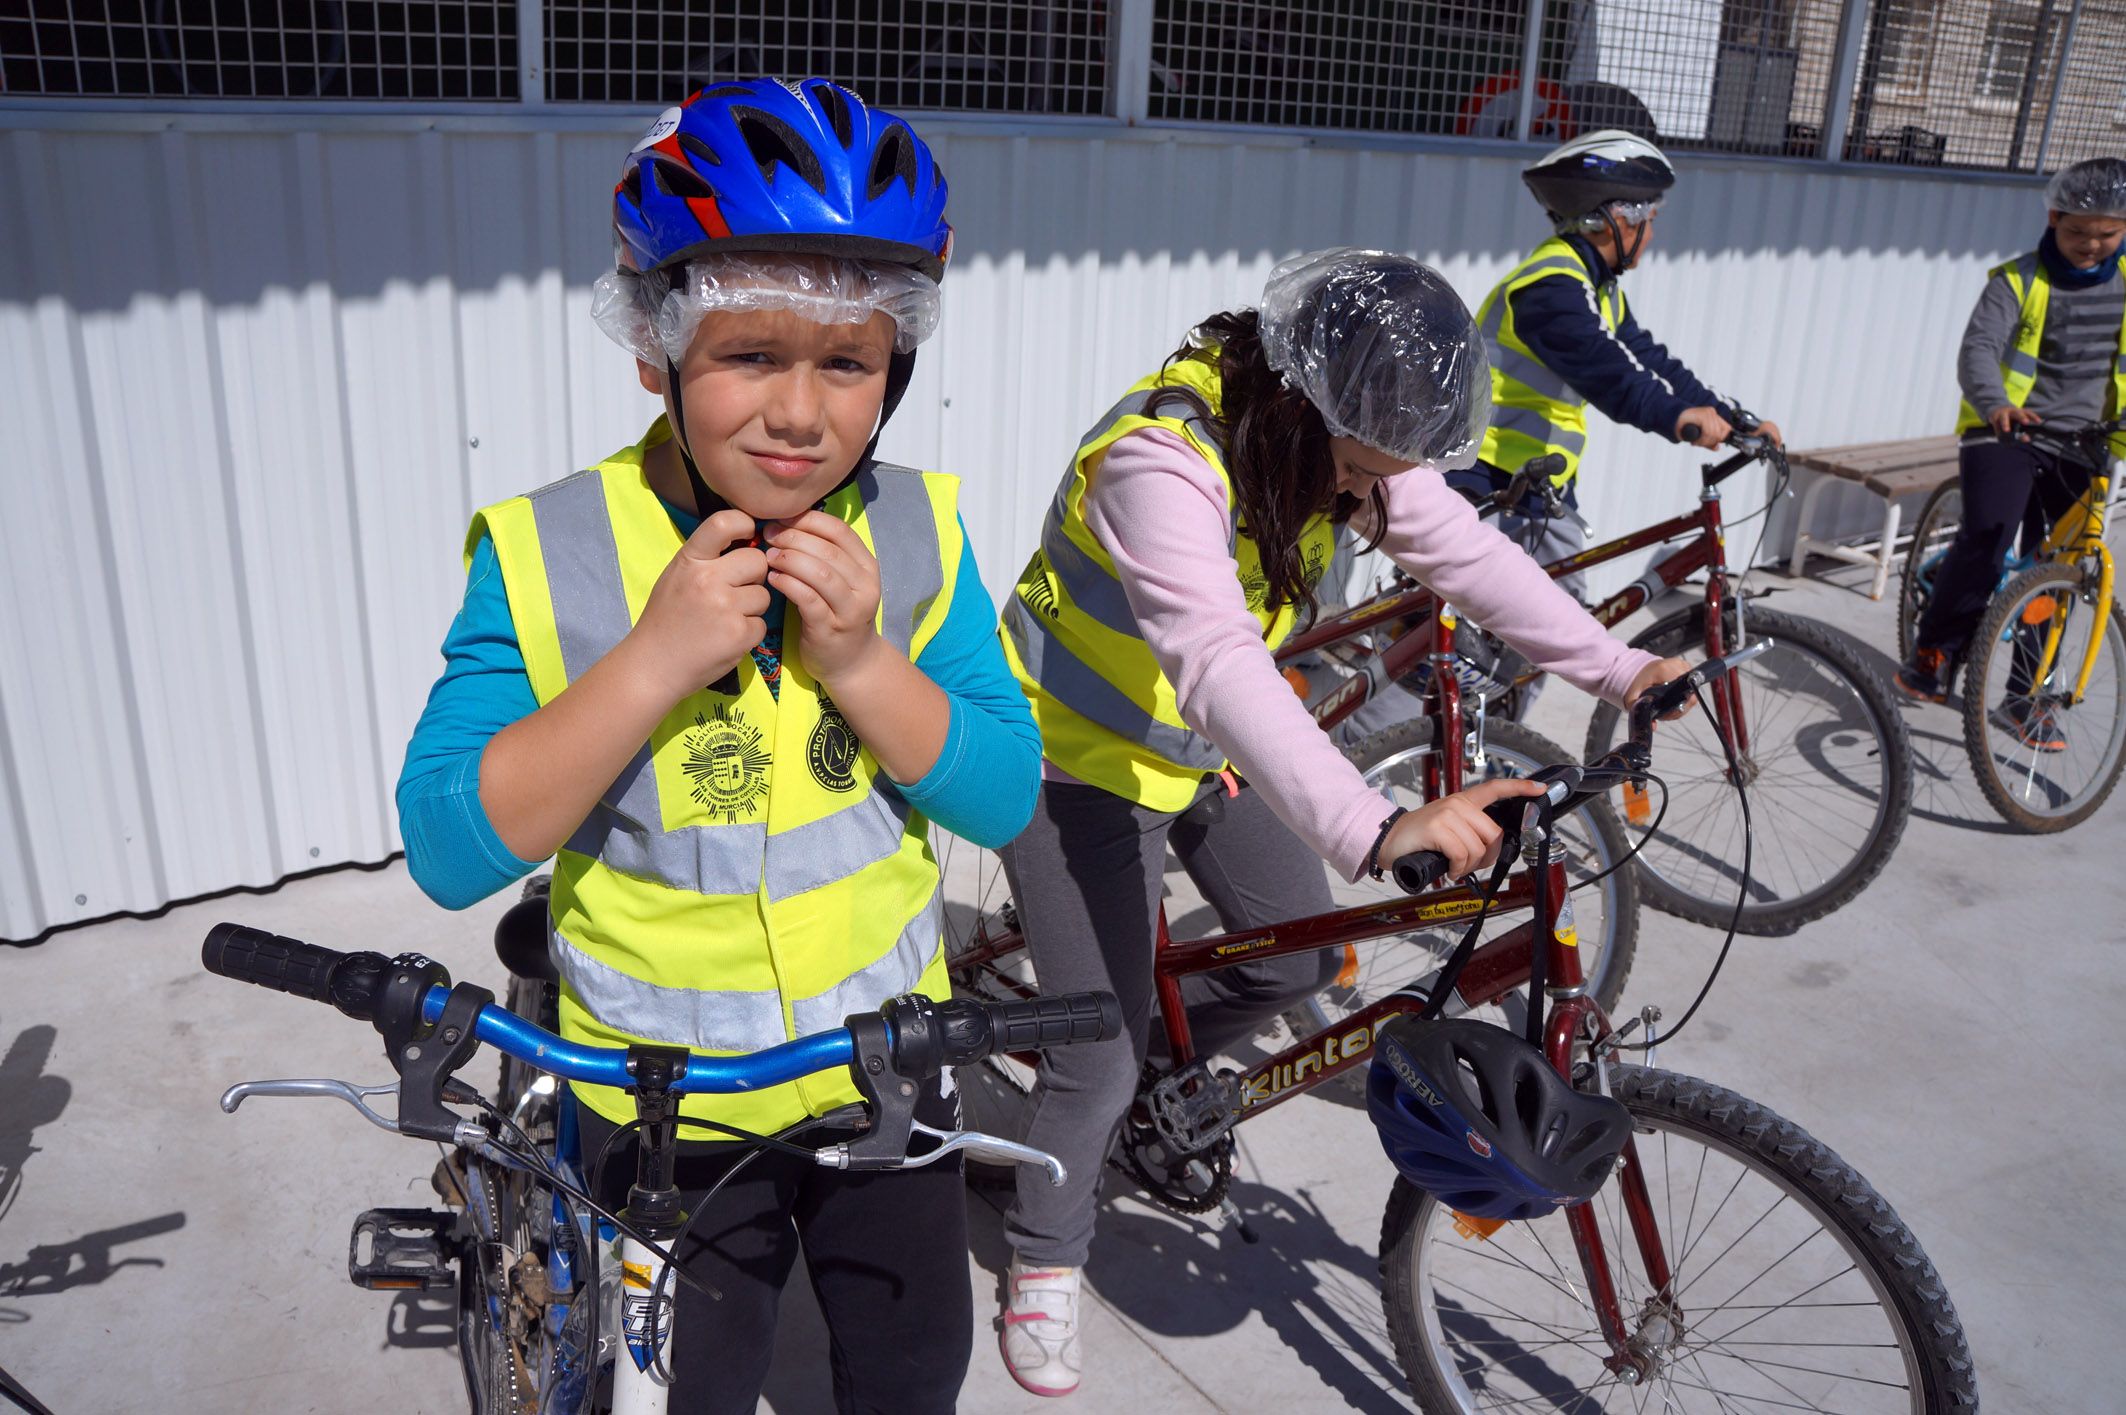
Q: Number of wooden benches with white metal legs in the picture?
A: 1